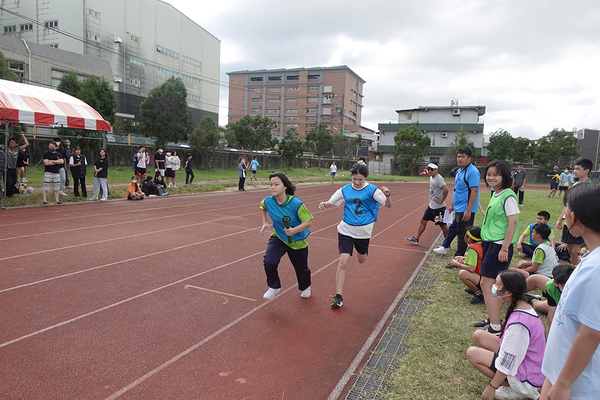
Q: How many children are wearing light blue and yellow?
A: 2